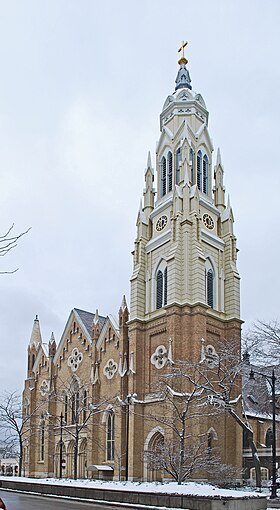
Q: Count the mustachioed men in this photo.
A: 0